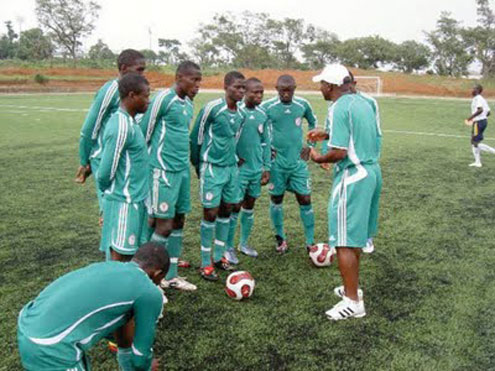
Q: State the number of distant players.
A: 1